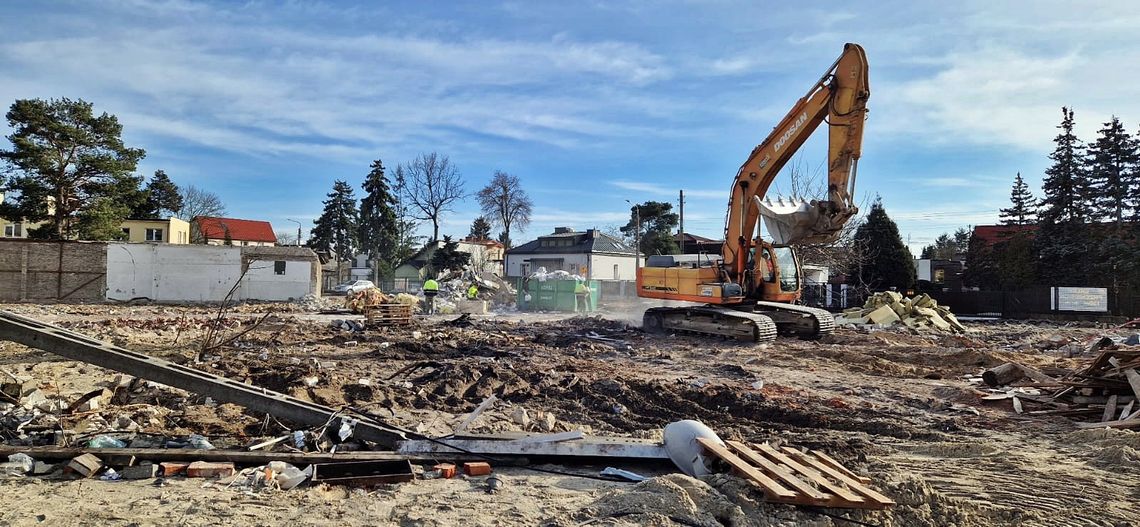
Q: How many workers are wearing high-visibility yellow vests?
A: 3